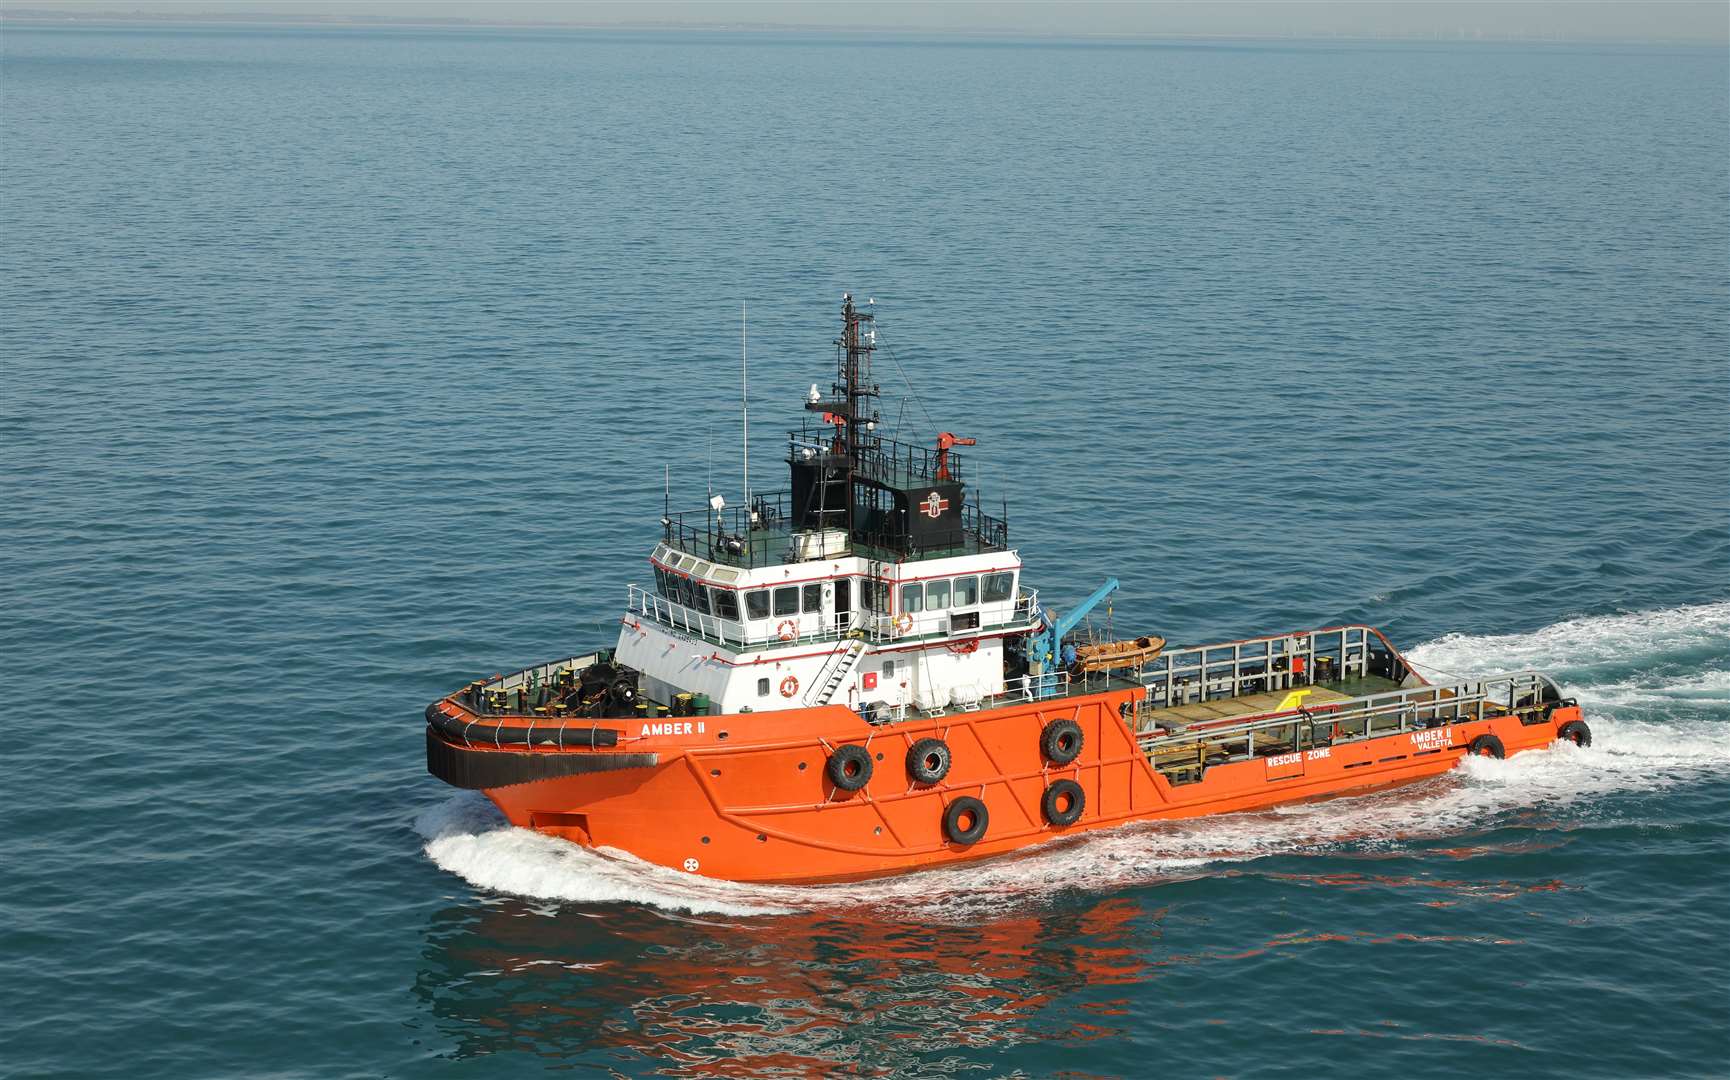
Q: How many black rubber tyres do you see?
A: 7